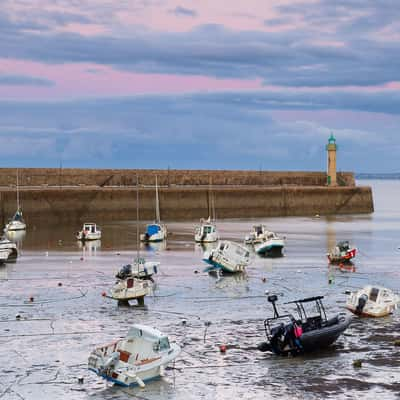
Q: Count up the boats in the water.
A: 14